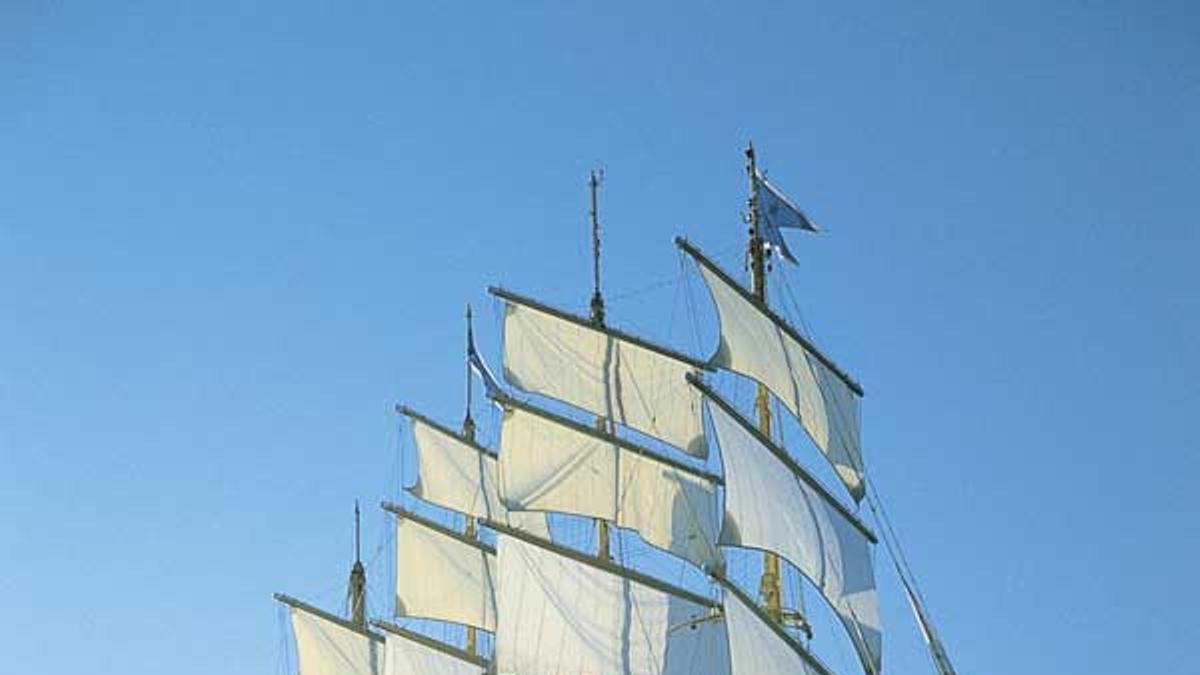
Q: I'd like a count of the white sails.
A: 10